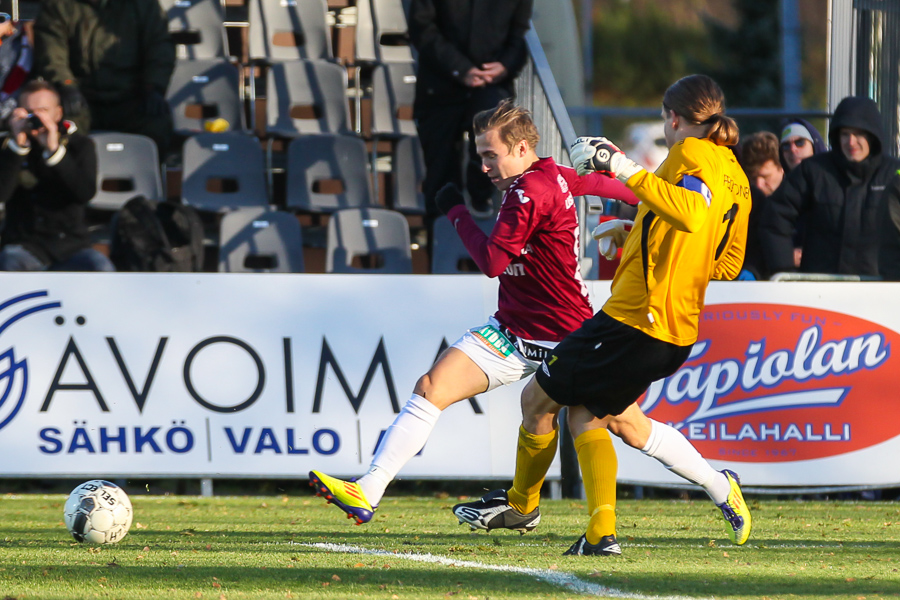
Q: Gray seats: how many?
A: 13